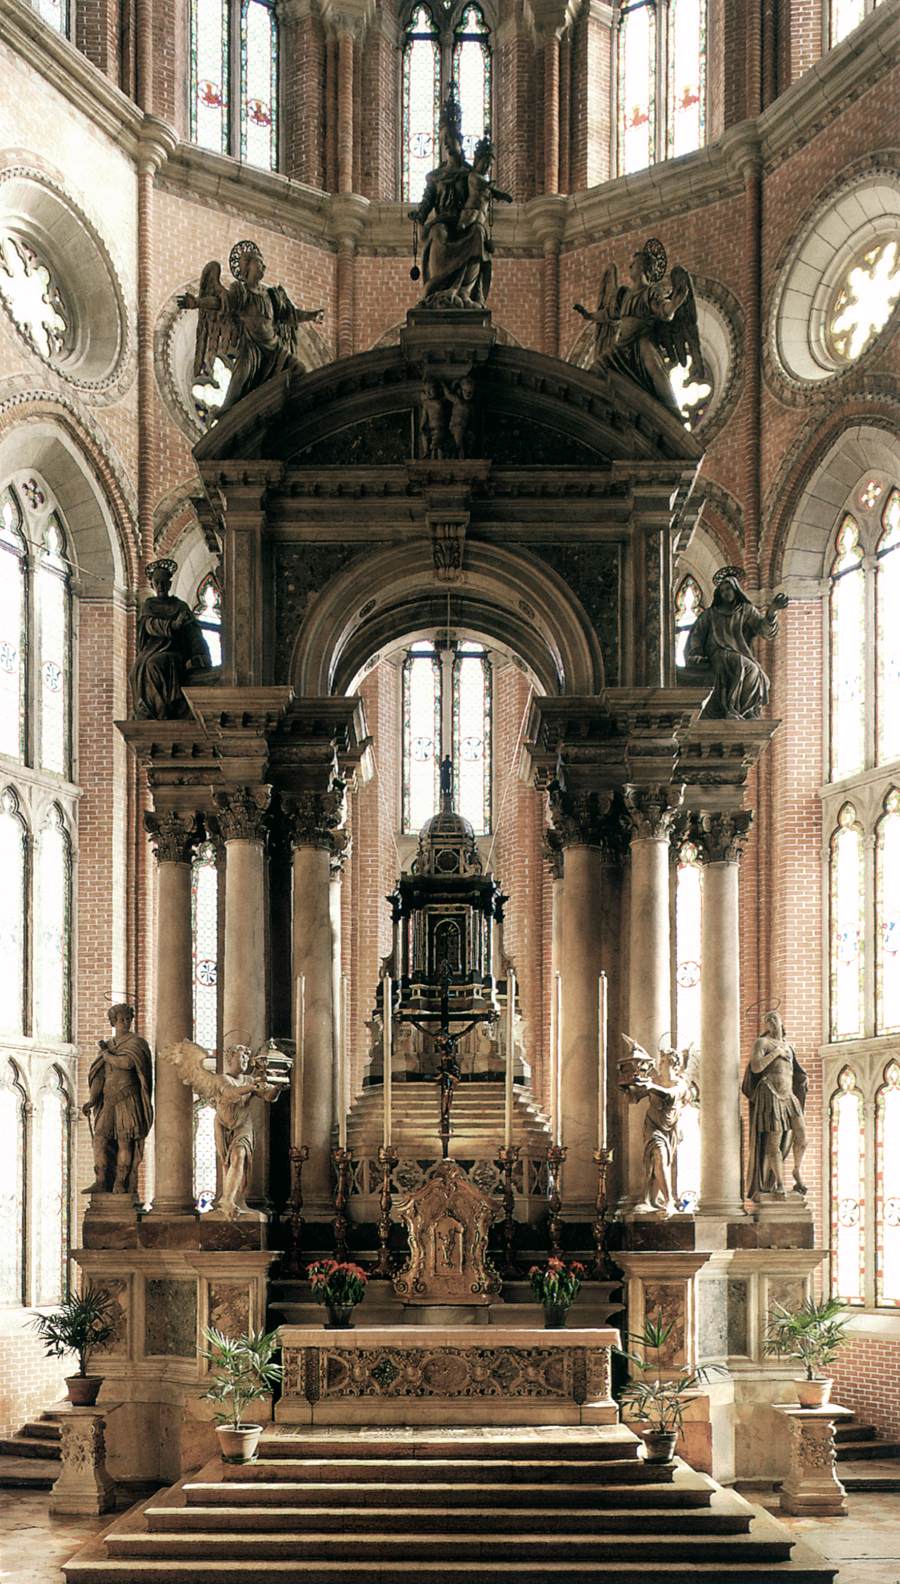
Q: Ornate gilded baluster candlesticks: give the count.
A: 6